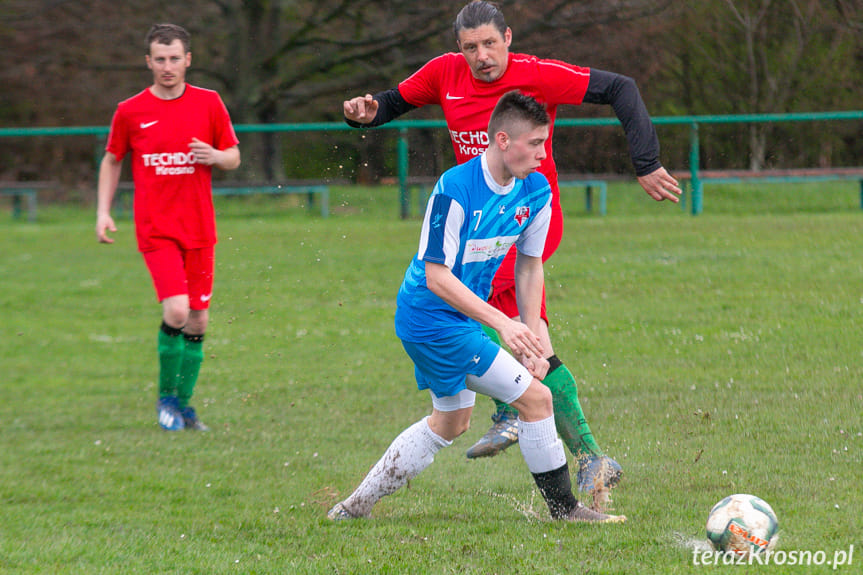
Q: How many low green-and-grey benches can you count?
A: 4